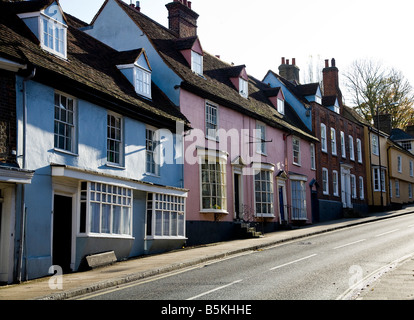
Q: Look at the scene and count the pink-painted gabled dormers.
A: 3